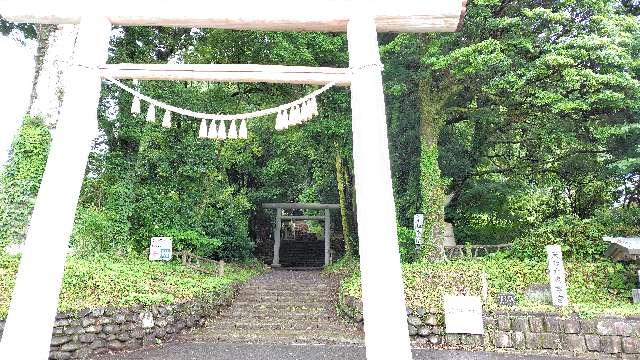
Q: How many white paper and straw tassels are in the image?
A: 15